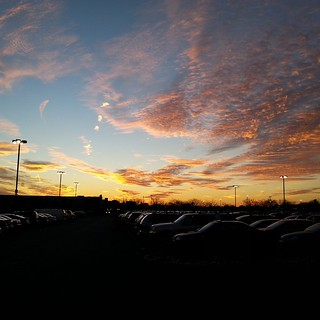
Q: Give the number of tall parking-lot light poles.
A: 5